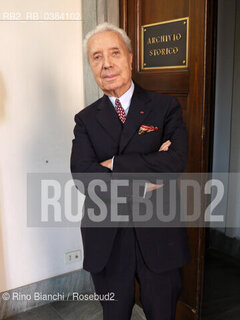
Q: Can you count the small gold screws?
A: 4